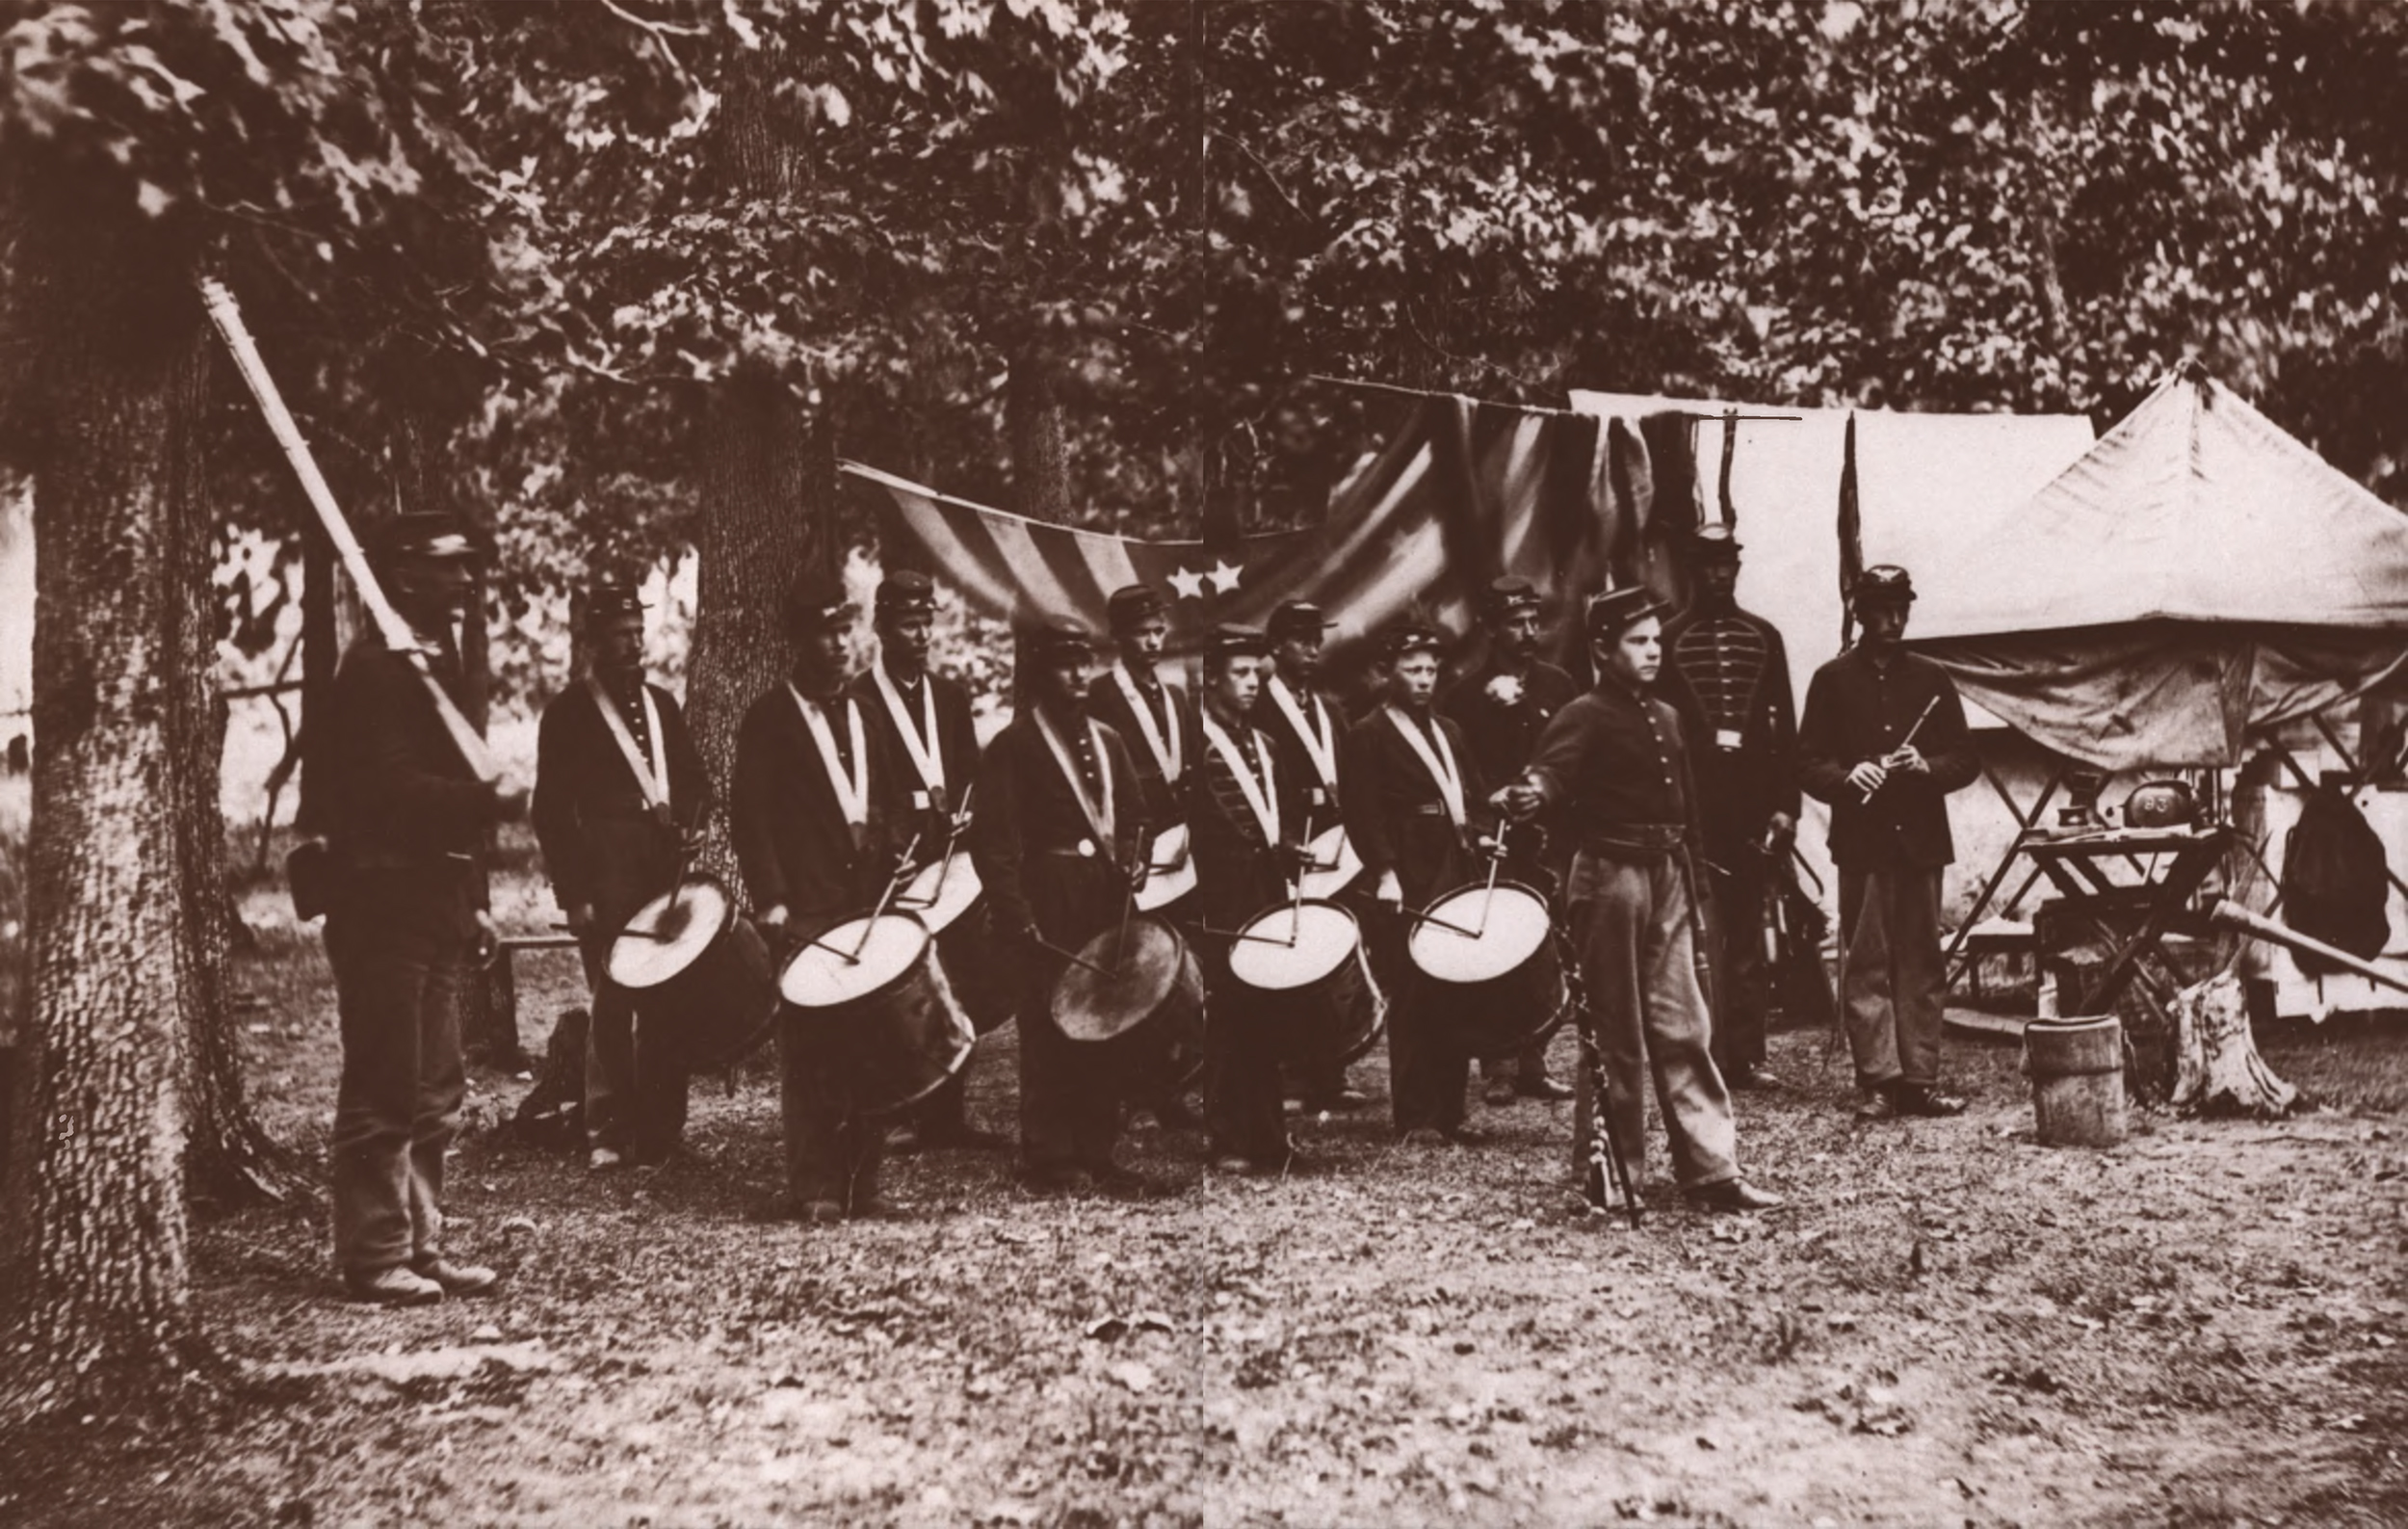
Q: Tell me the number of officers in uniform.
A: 13